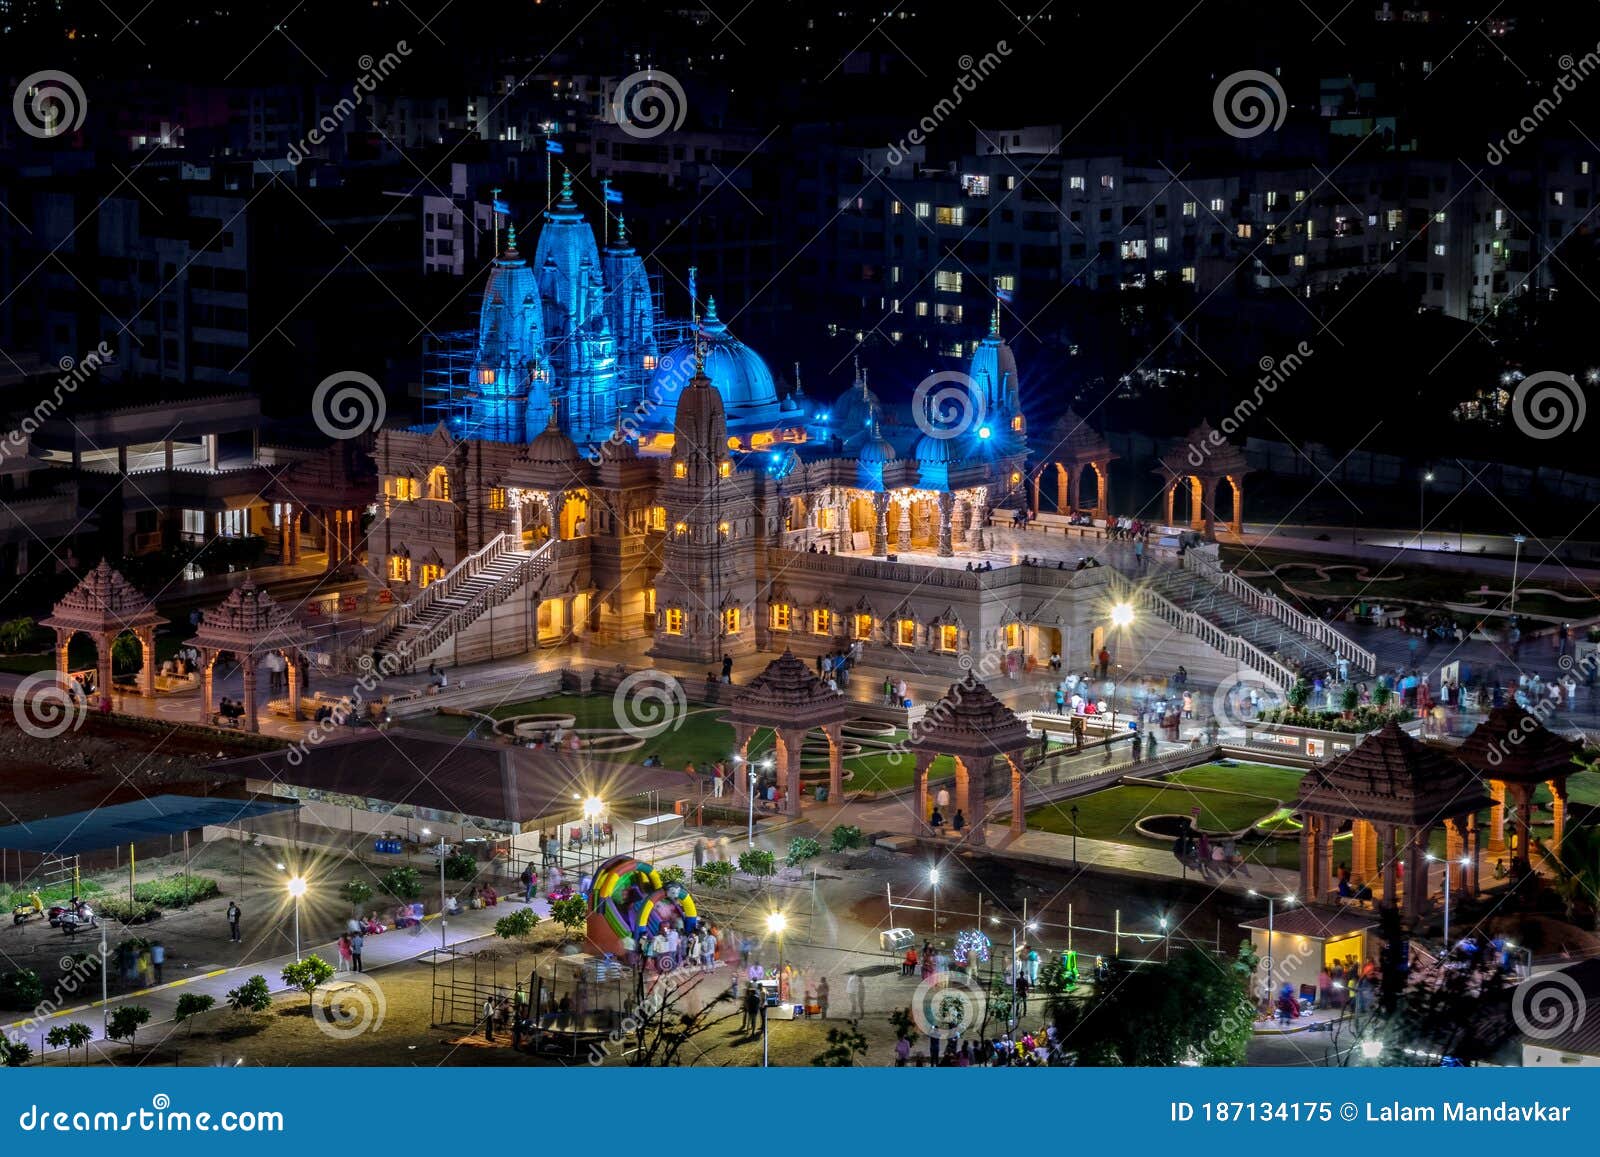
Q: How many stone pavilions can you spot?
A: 8